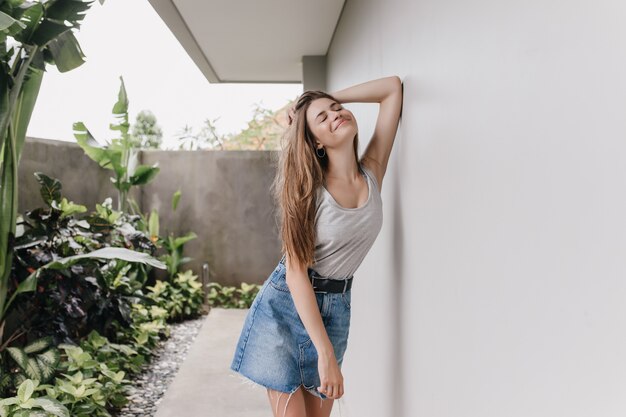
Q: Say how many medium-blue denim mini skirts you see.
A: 1